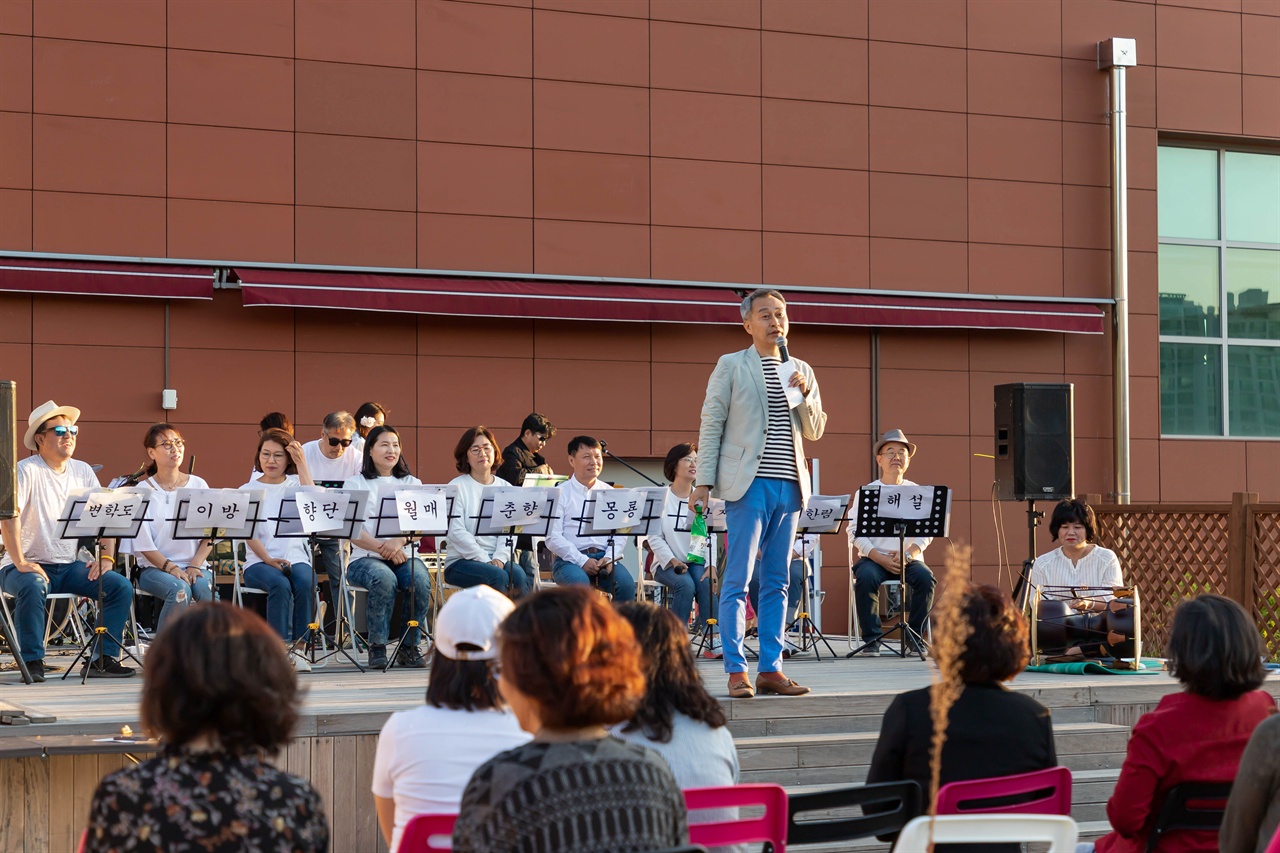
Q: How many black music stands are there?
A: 9